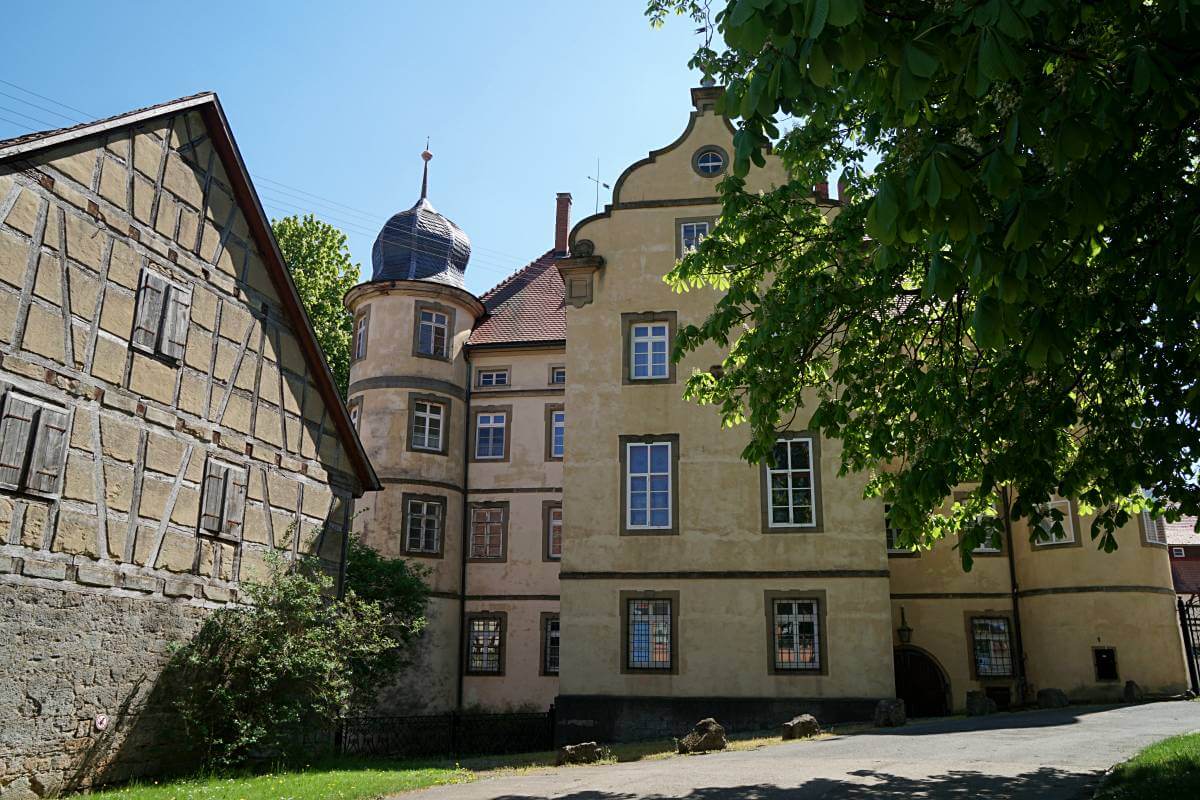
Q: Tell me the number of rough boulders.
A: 7